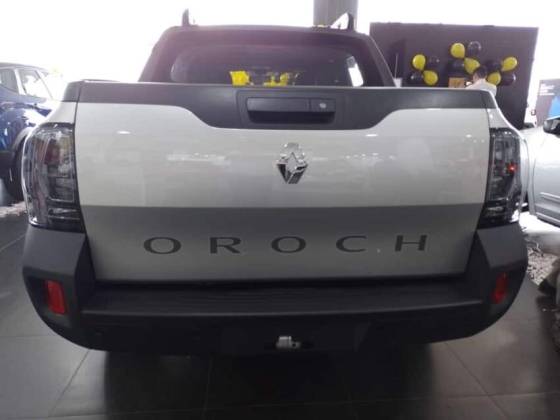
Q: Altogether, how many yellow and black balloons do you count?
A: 12